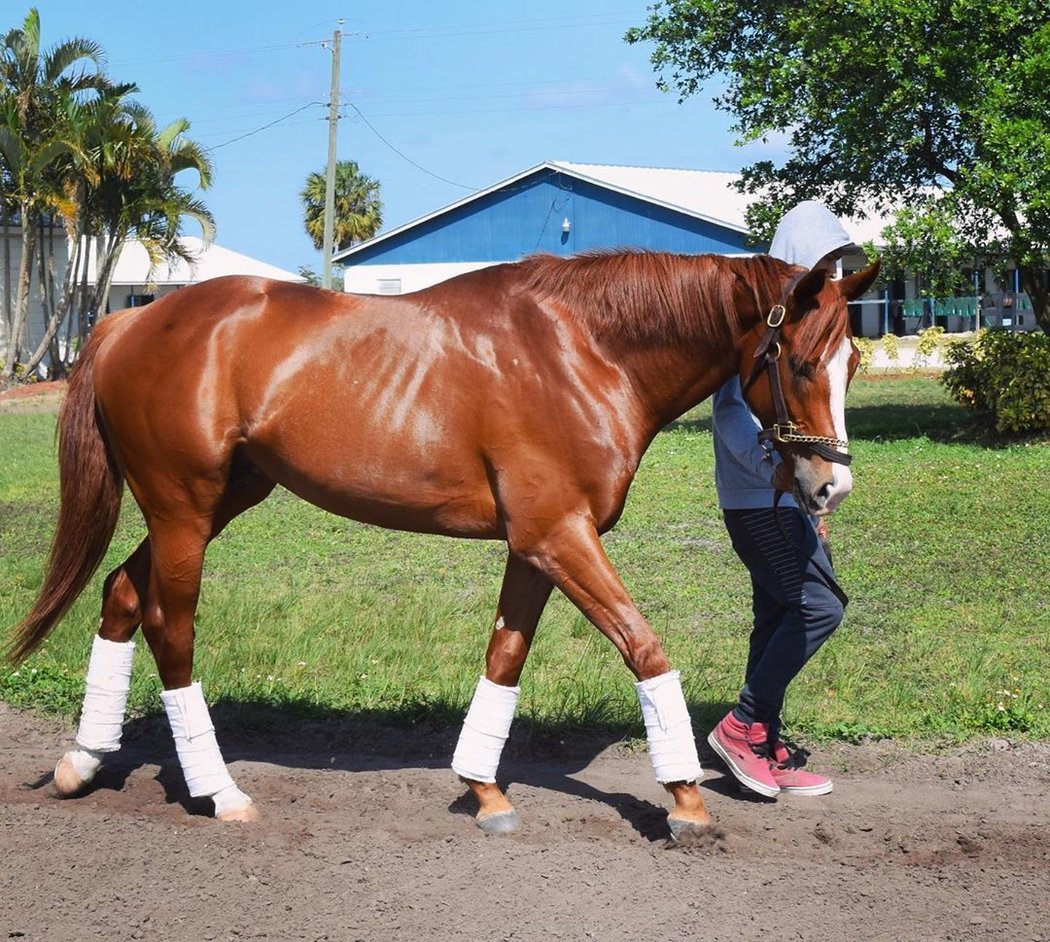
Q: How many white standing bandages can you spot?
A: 4